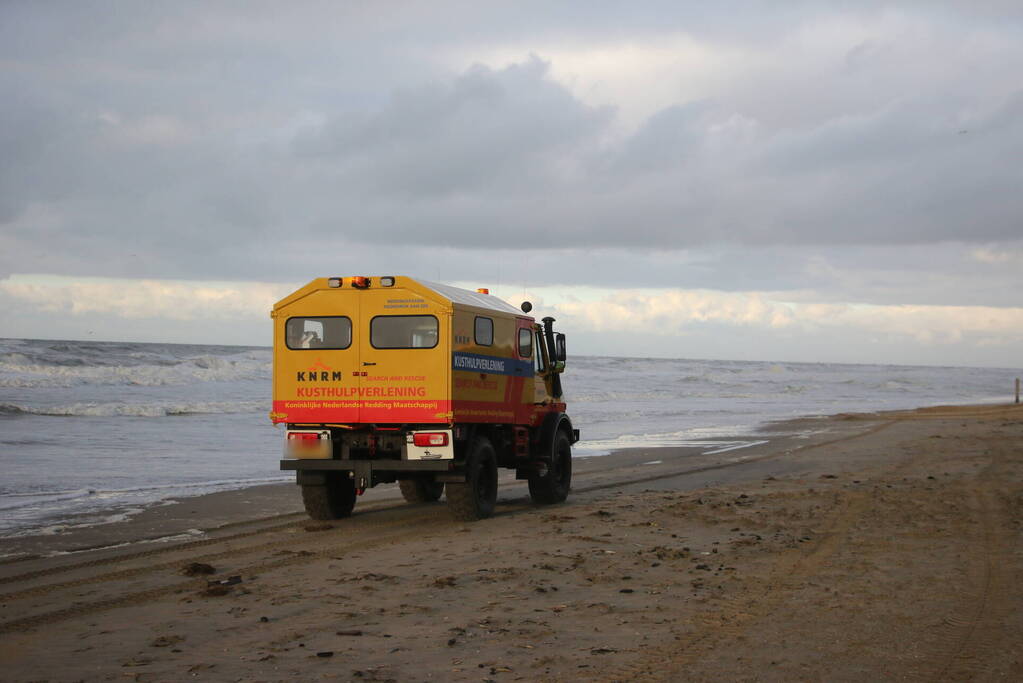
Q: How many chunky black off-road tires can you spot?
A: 4